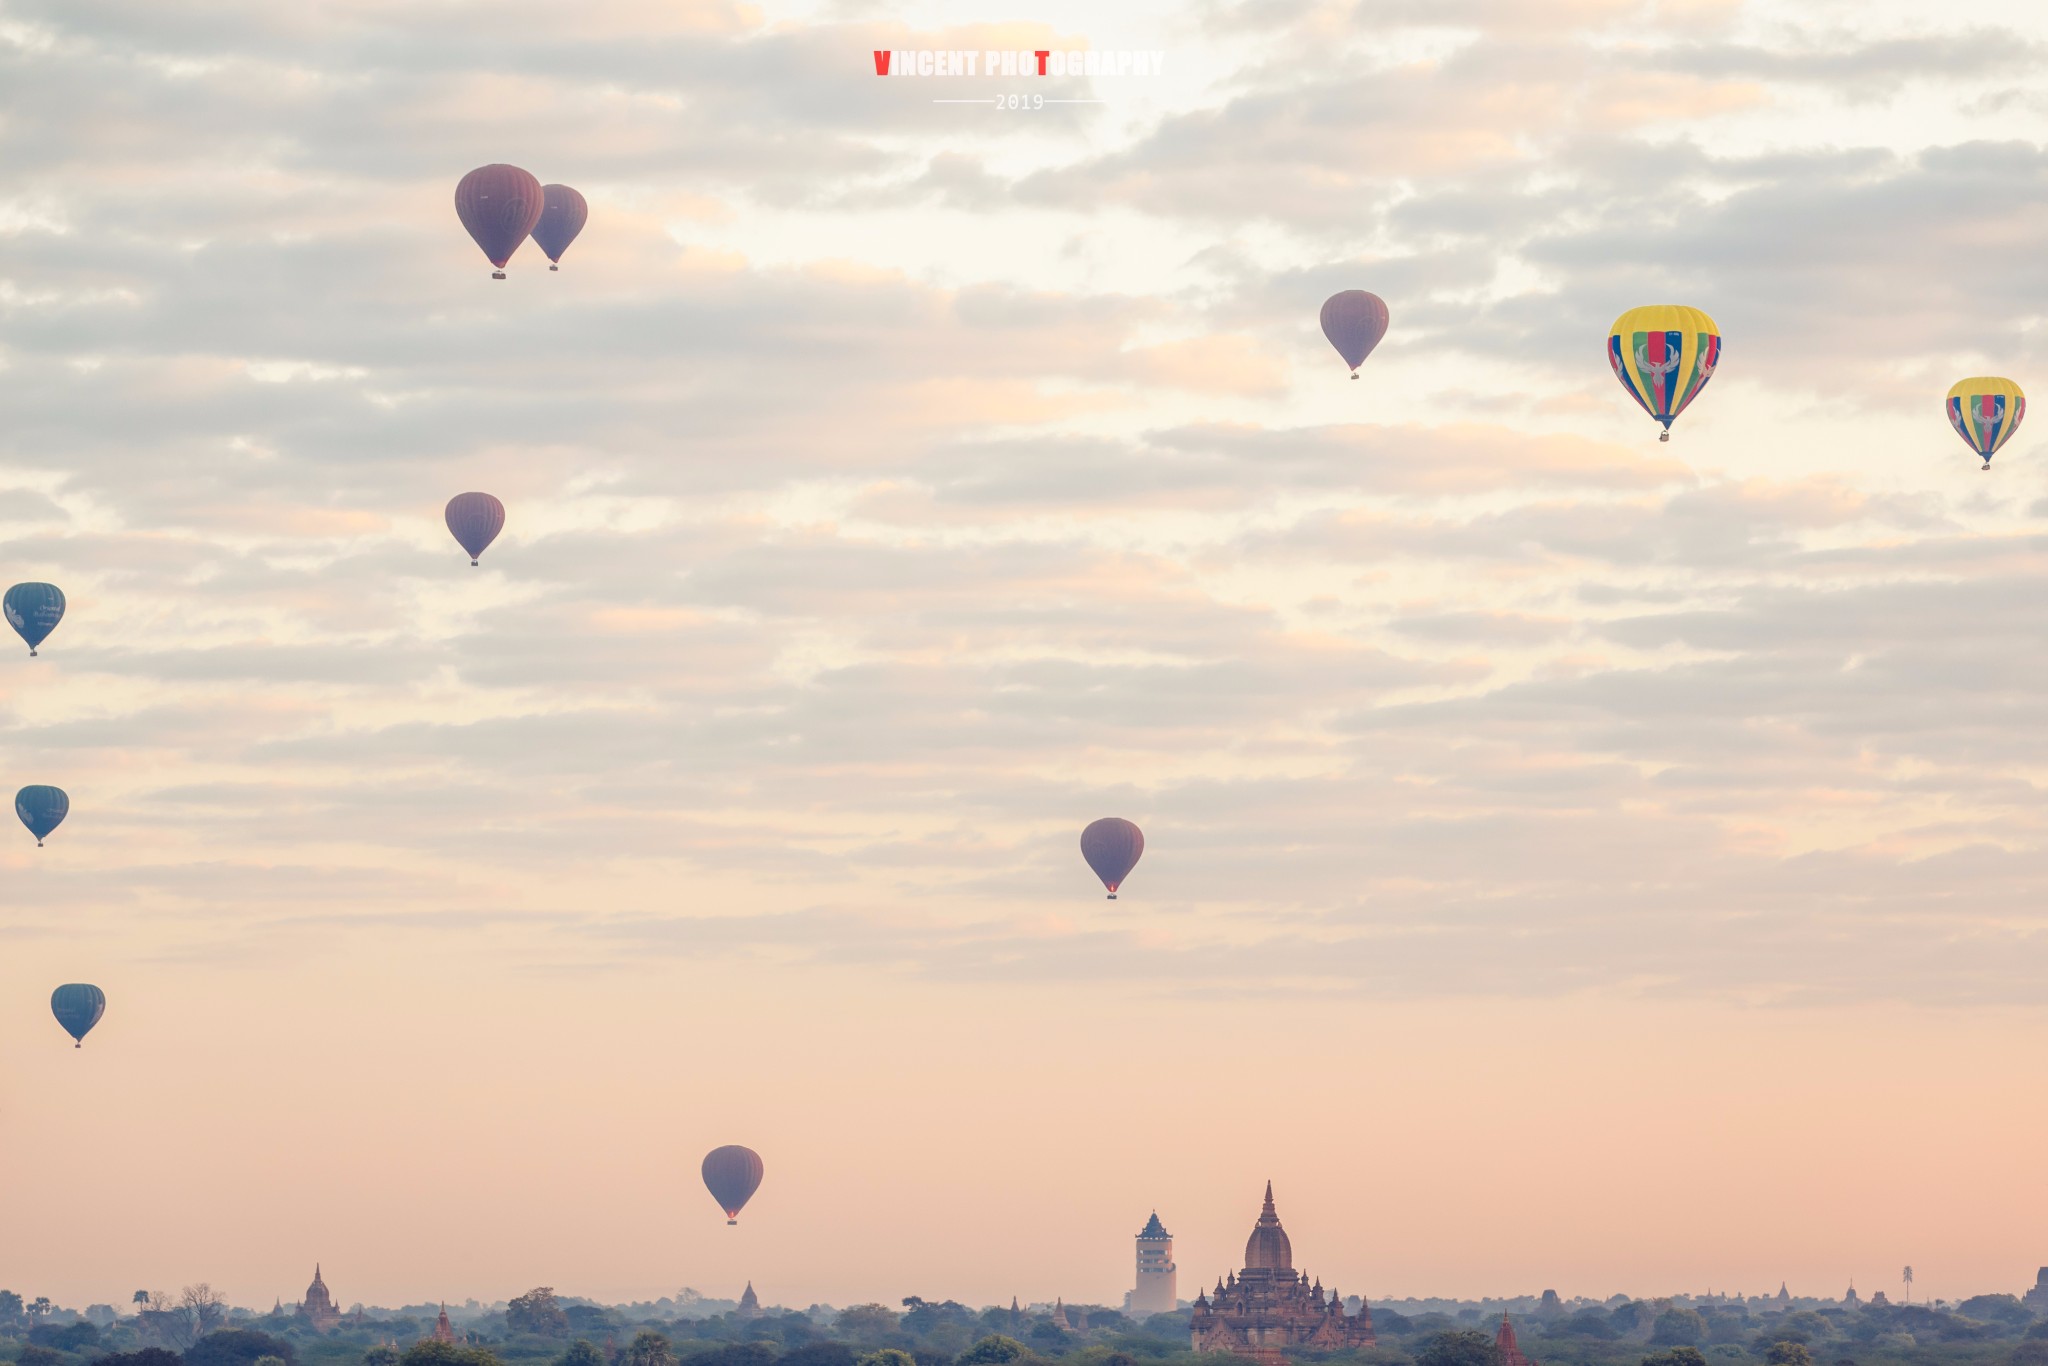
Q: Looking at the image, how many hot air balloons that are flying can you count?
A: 11